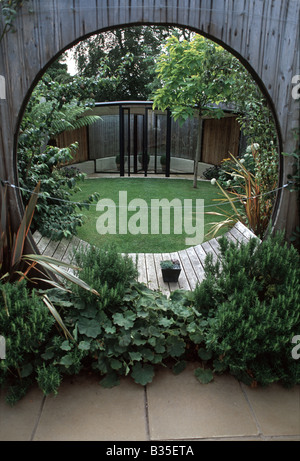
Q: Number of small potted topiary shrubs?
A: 3